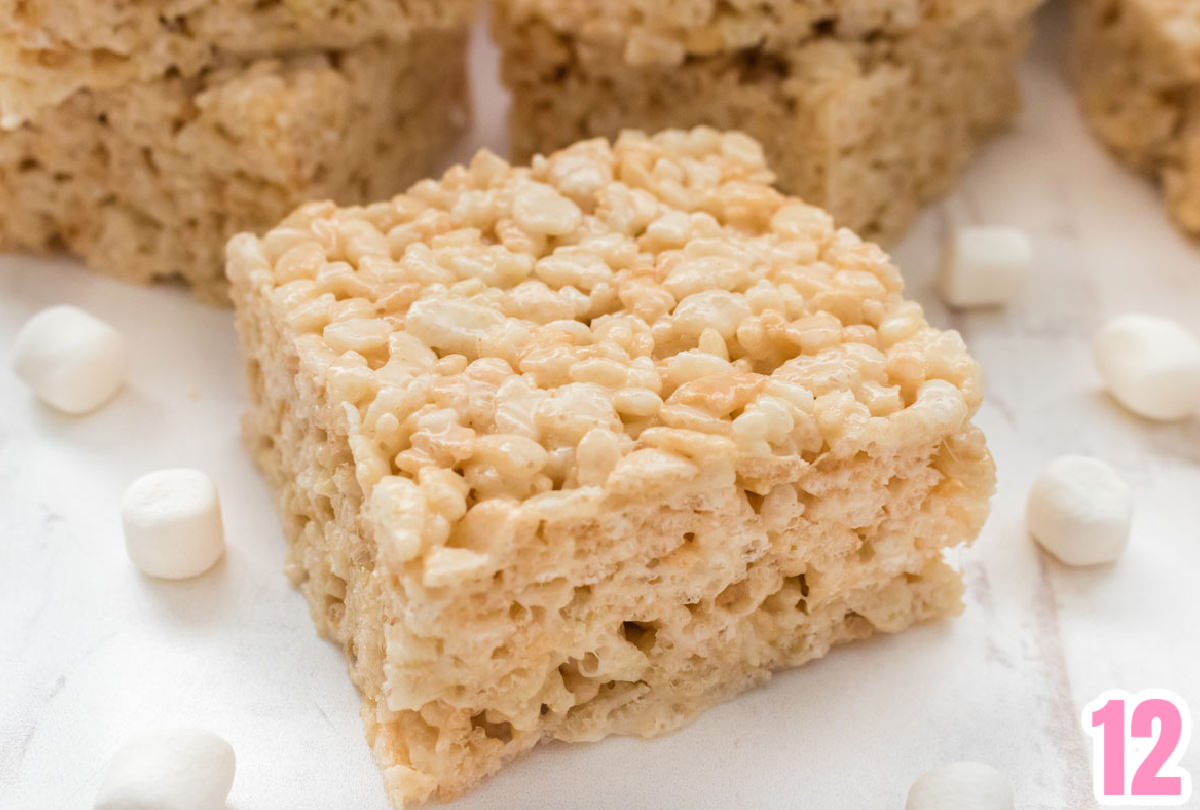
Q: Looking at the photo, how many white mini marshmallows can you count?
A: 7